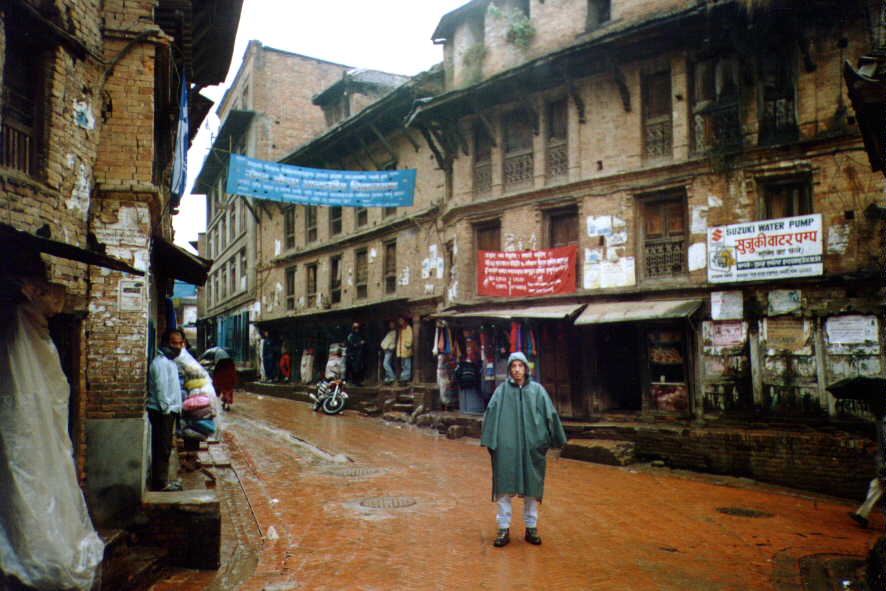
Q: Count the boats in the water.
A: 0